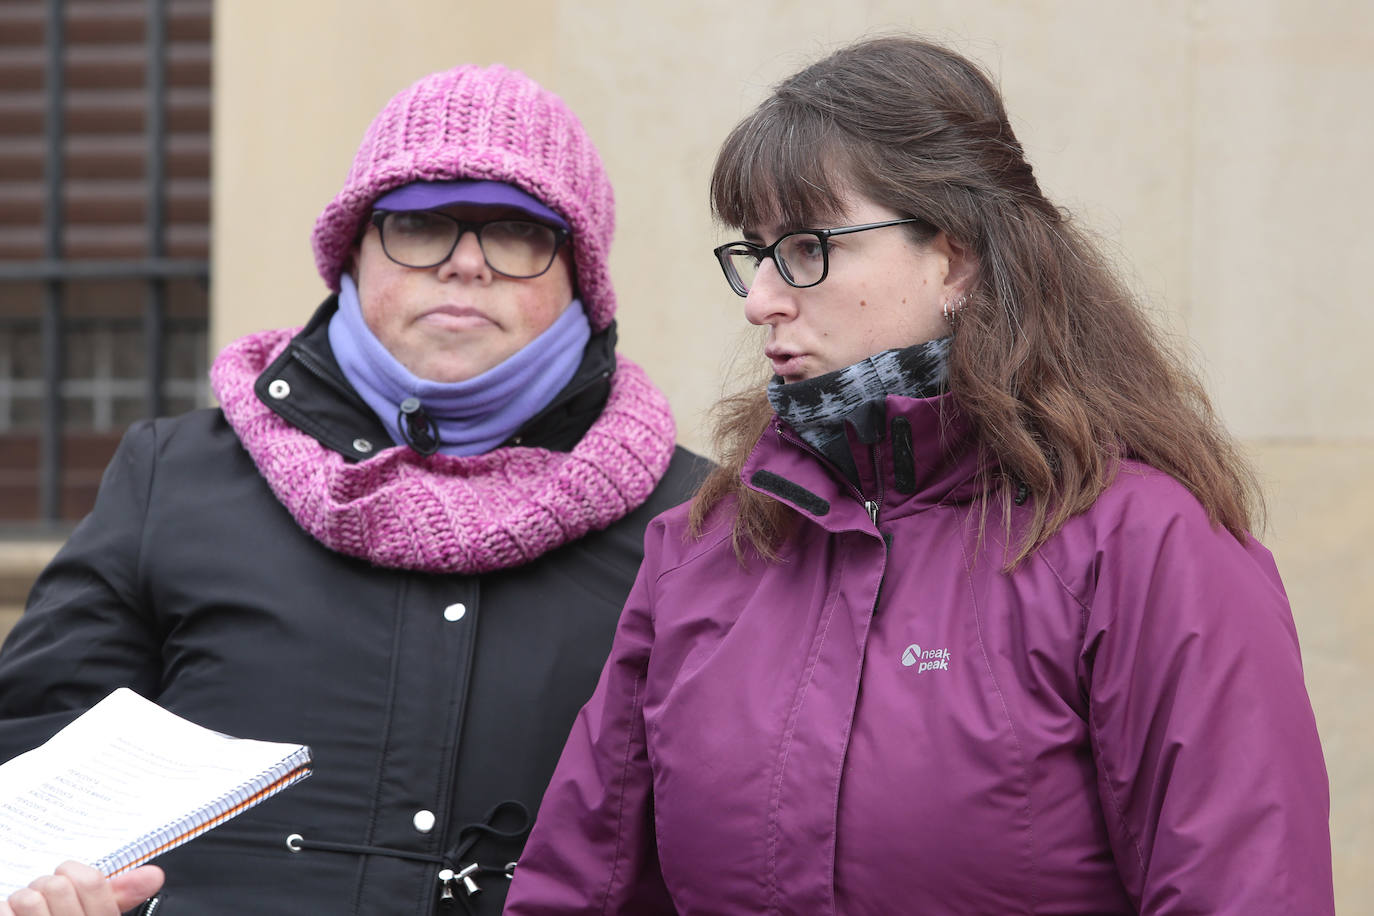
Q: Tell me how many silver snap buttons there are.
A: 4